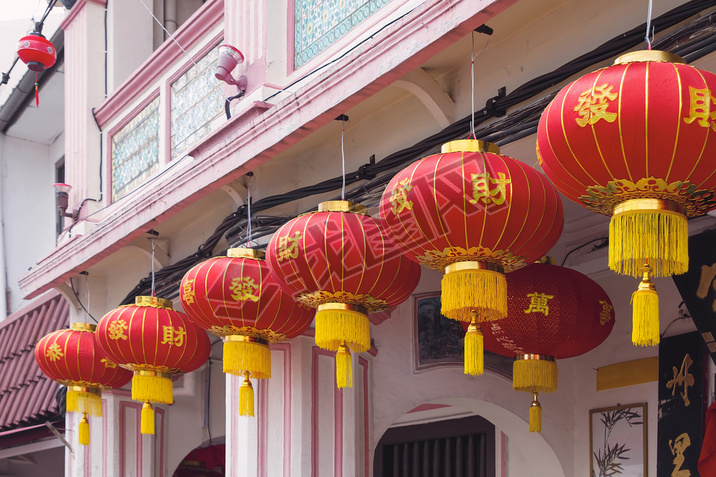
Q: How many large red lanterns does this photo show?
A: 7